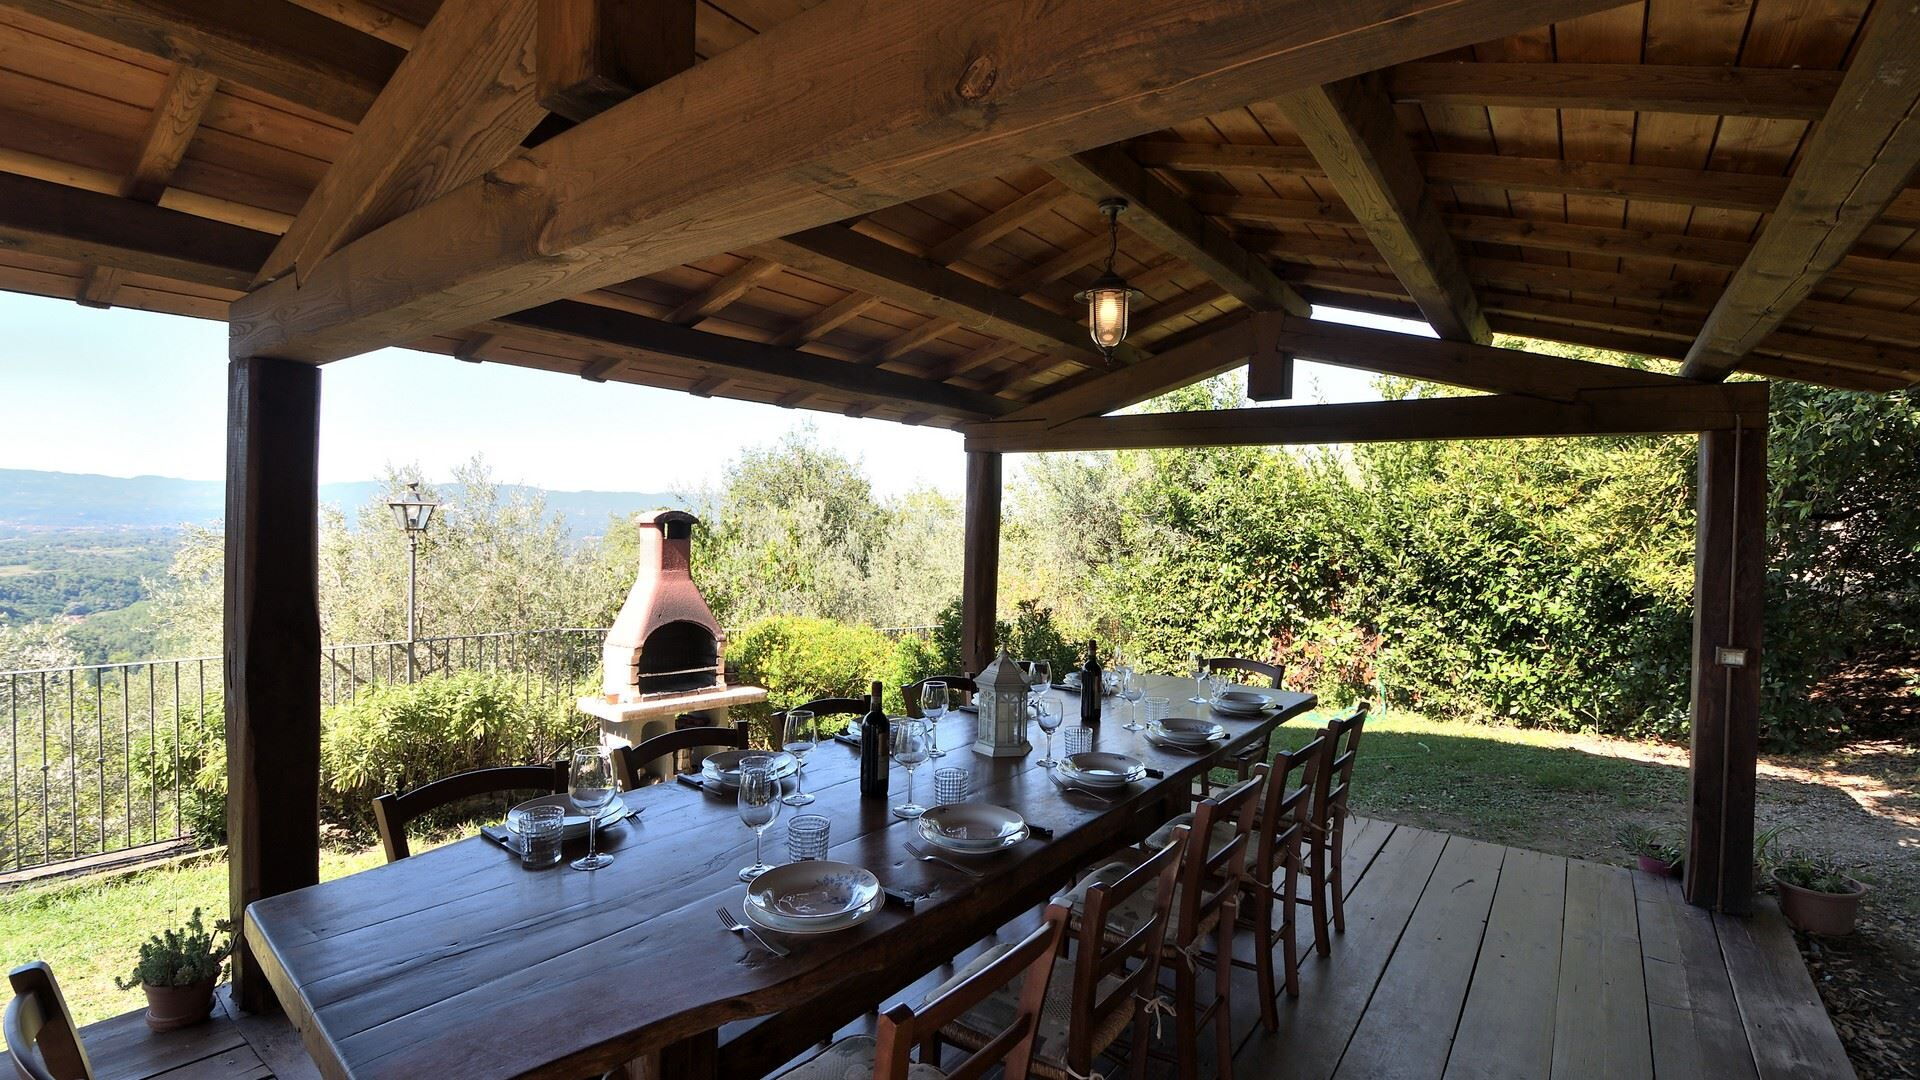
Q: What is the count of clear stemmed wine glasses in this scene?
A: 10